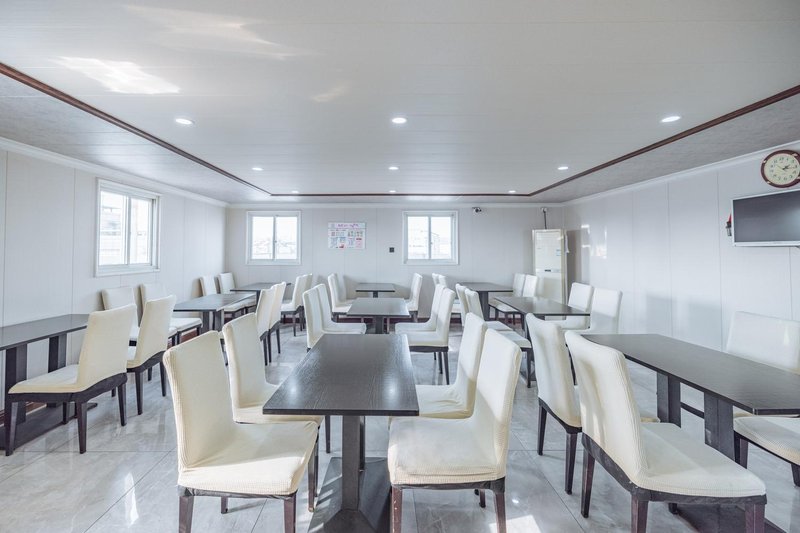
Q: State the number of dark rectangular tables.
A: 9